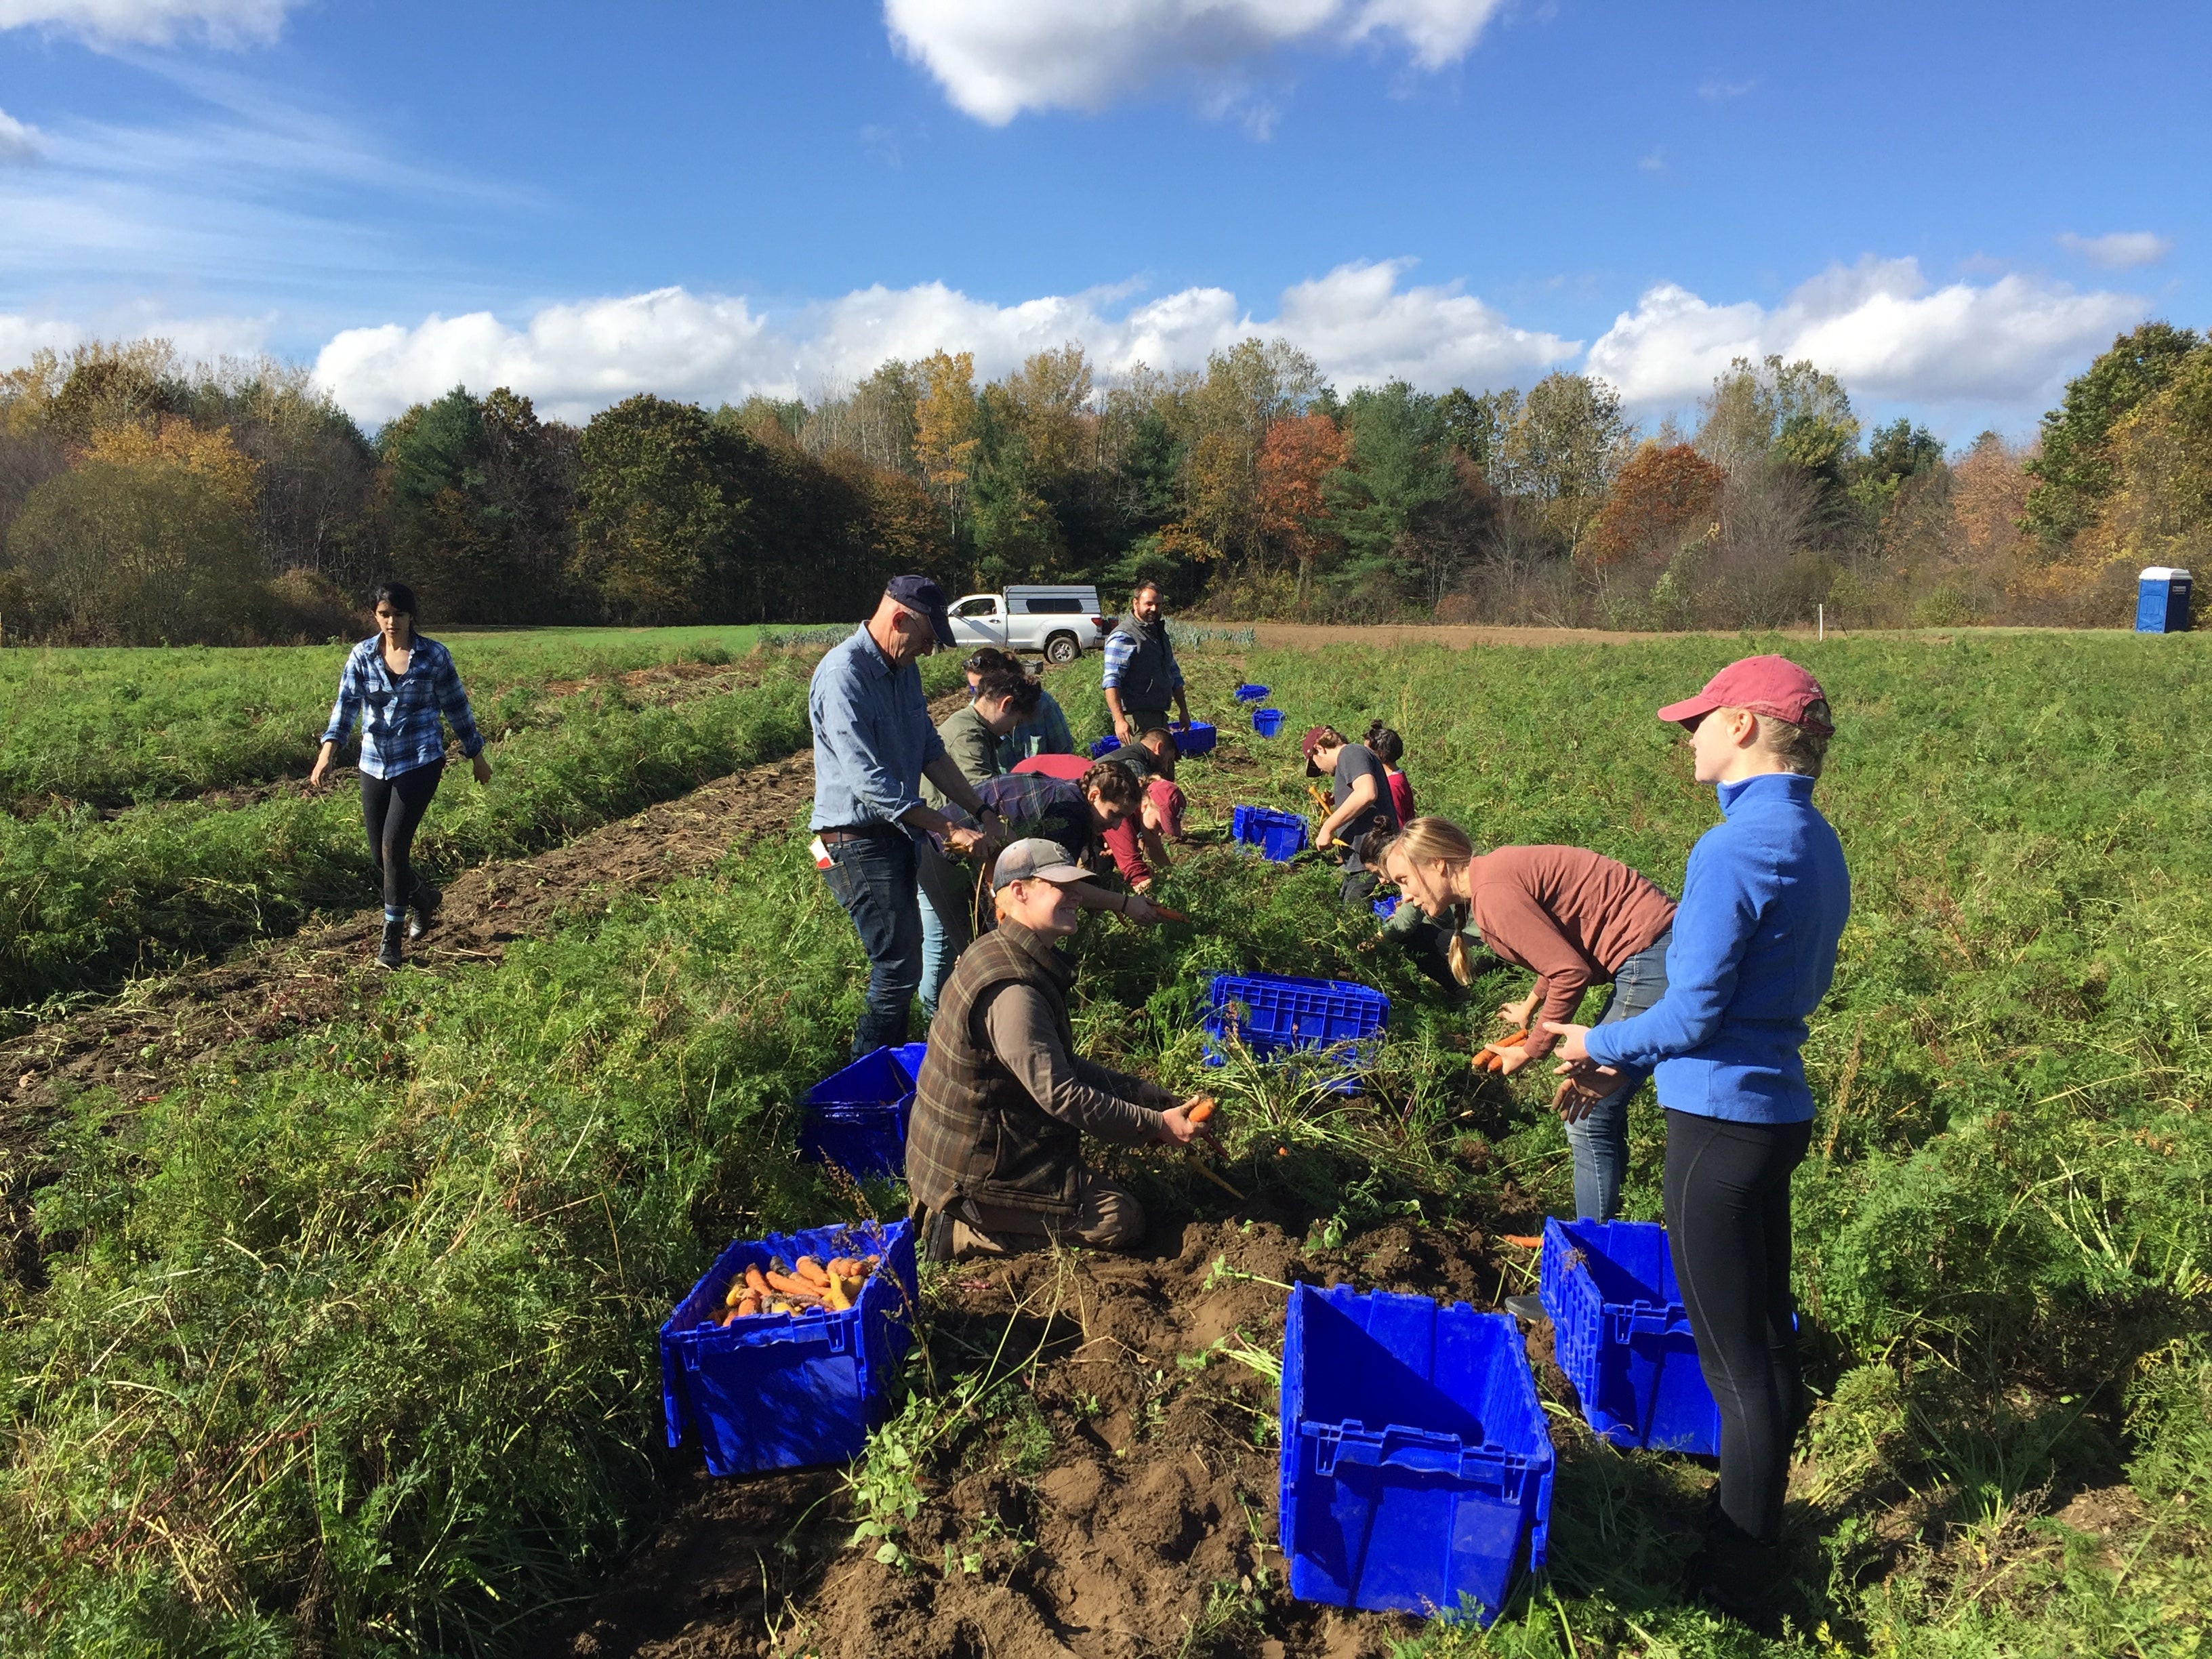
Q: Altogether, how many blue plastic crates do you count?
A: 11